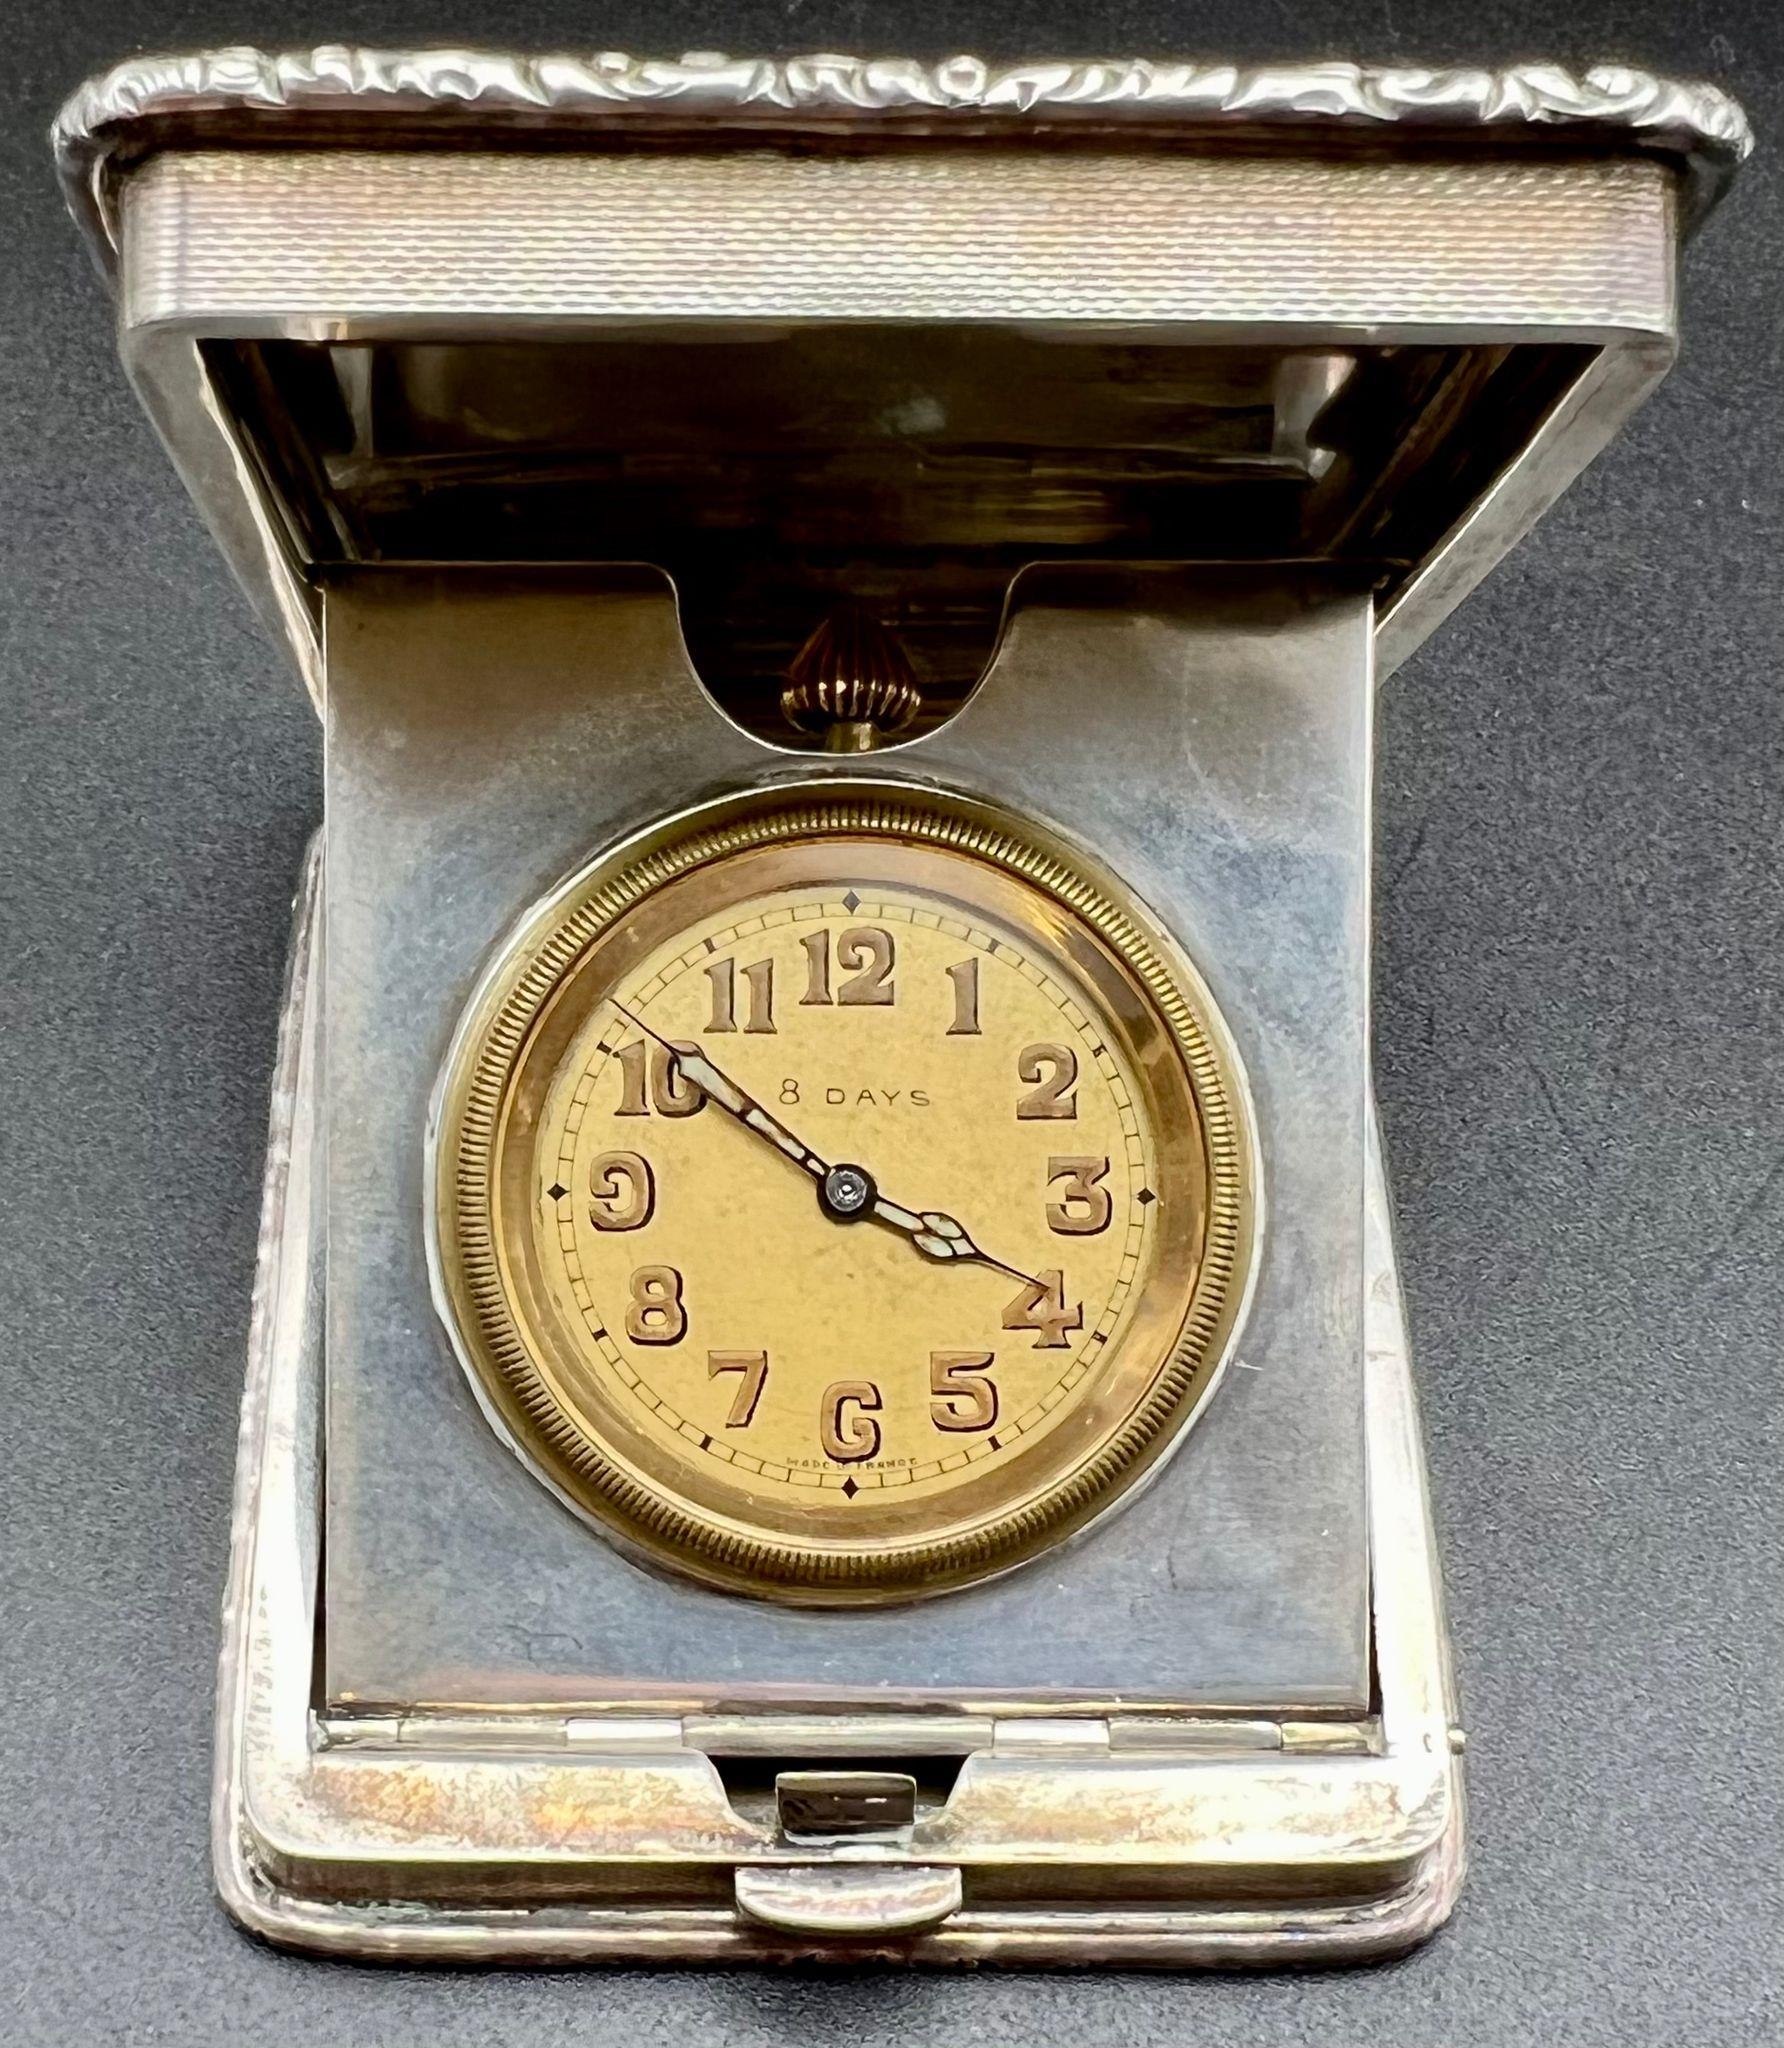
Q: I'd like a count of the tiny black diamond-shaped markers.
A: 4